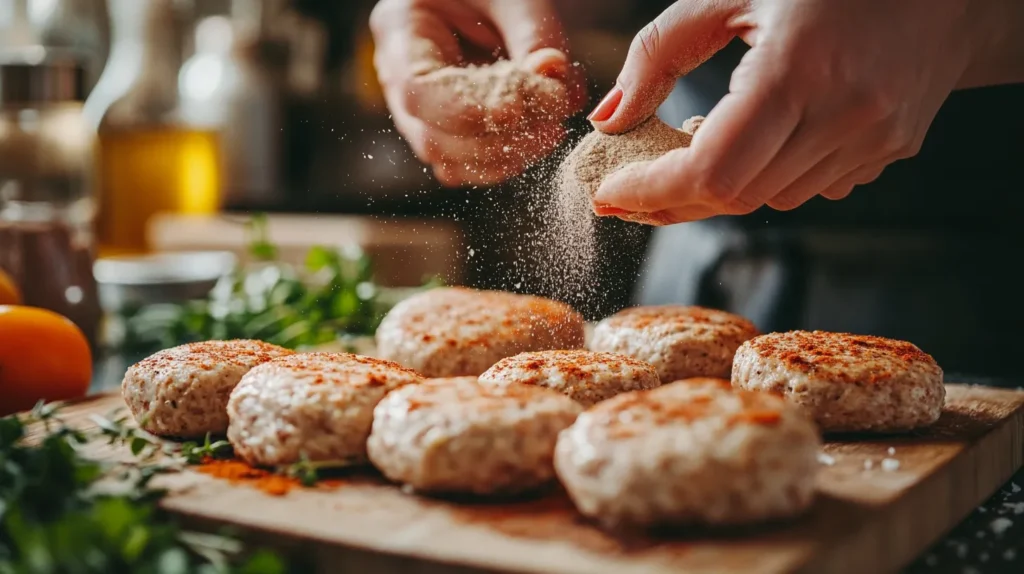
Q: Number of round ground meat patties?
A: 8